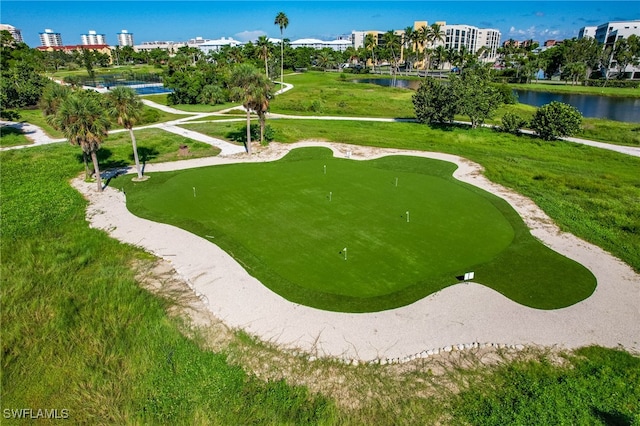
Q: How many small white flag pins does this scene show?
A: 6